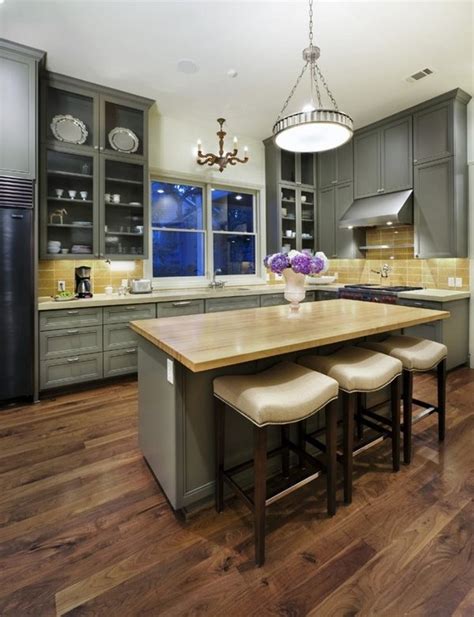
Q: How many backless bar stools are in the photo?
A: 3